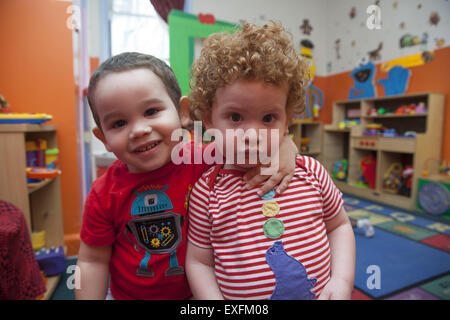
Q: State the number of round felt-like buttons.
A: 3